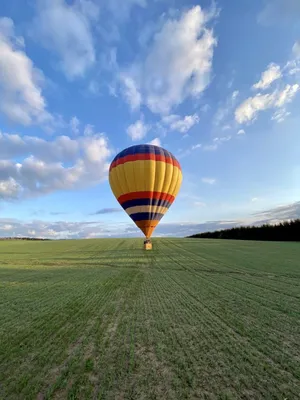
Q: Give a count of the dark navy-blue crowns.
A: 1